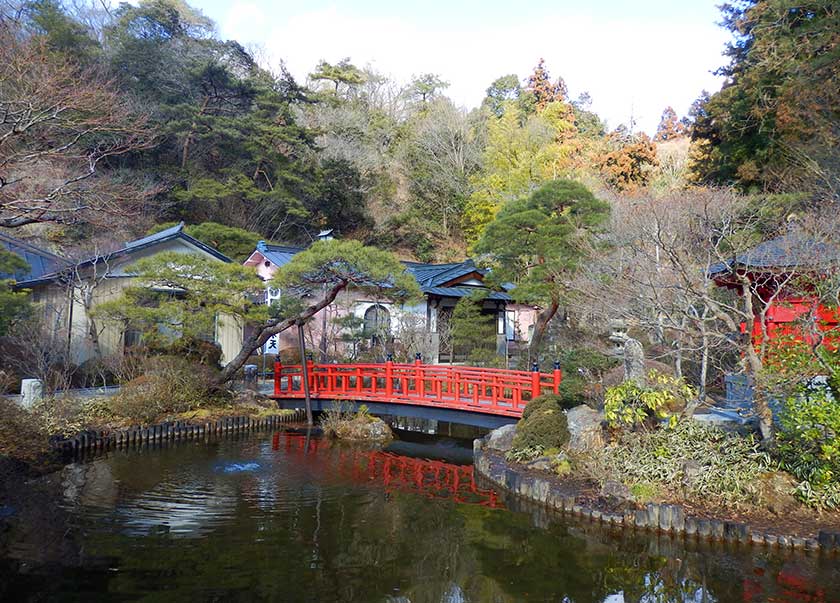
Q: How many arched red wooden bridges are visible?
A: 1